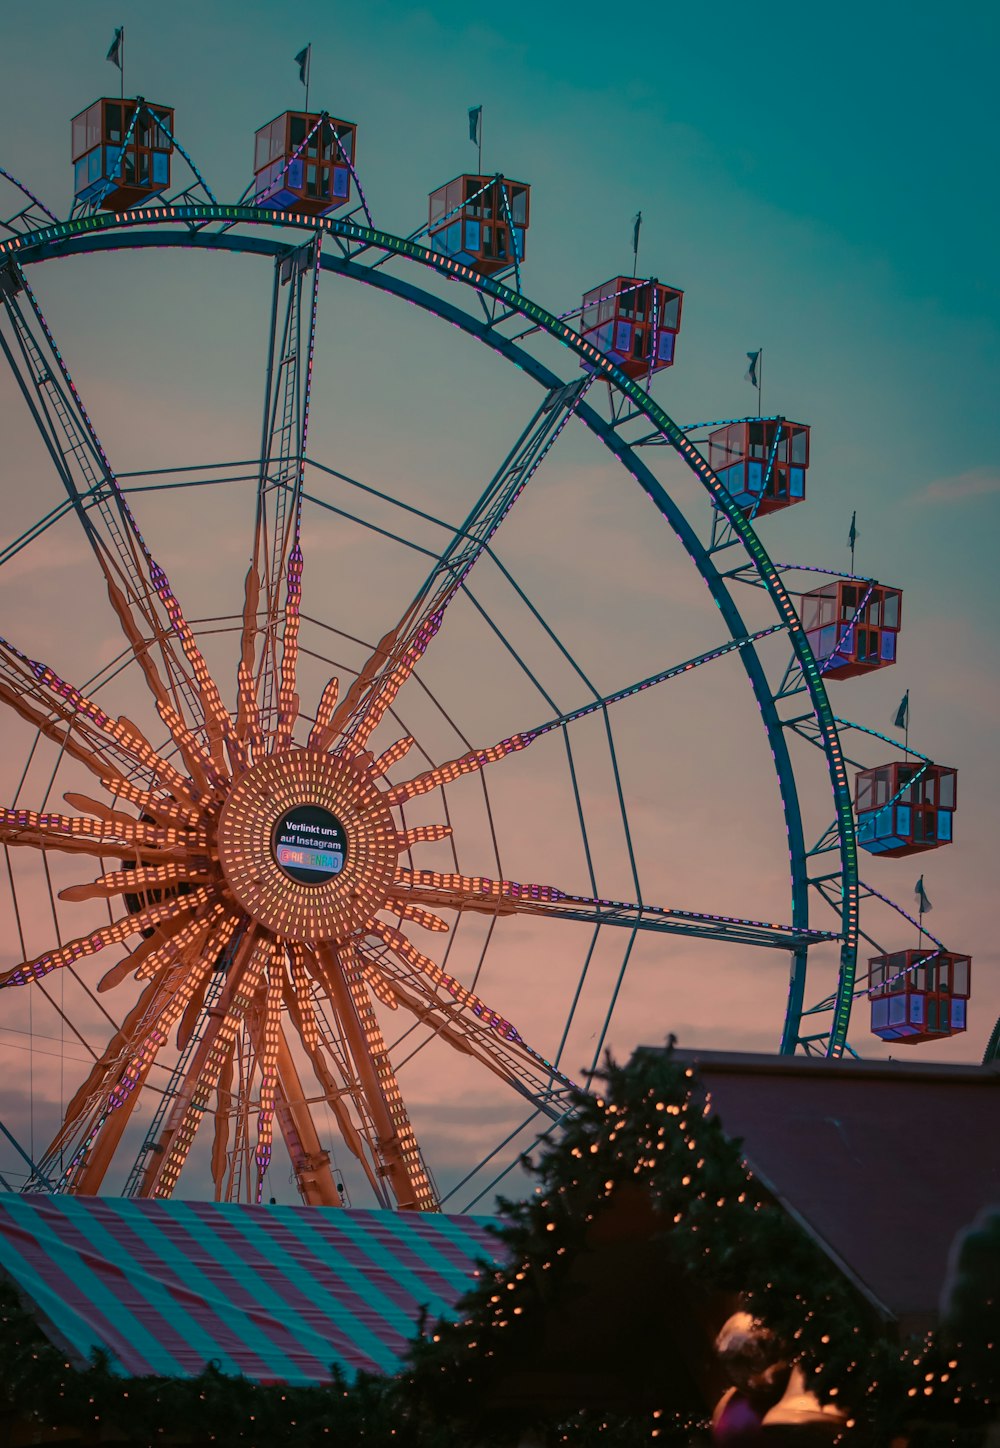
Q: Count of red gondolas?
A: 8